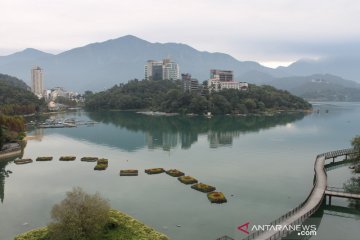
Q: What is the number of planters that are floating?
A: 12